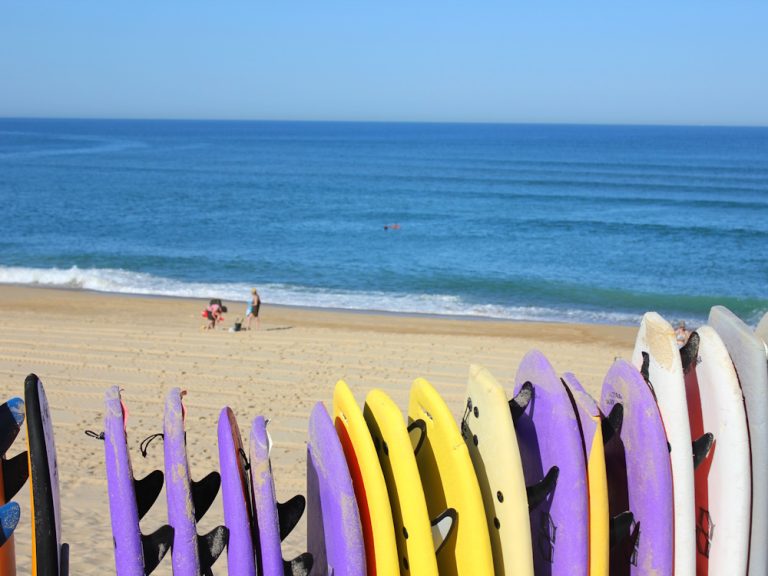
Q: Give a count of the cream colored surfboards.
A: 1